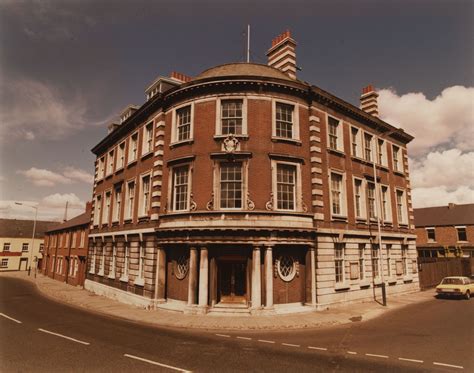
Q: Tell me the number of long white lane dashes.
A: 3